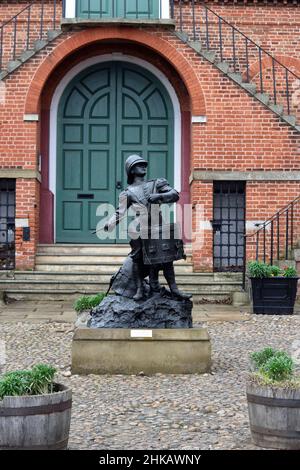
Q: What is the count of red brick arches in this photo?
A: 2